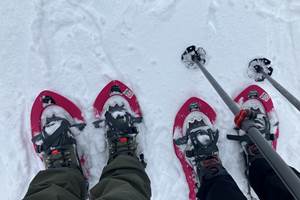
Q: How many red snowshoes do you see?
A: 4